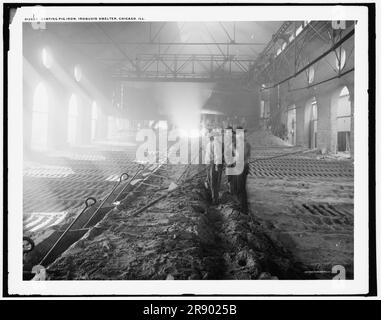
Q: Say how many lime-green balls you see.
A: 0